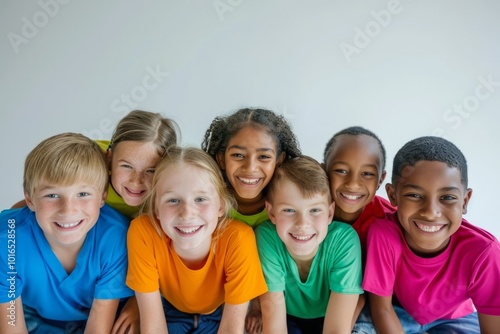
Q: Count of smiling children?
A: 7